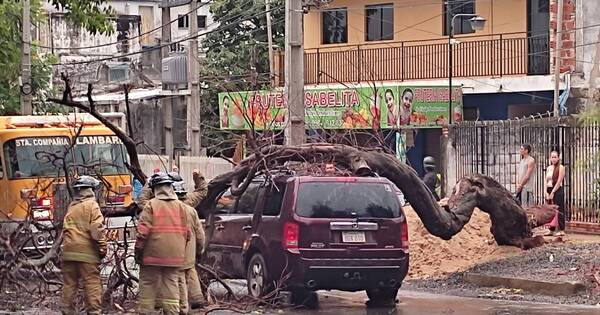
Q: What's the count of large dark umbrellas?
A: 0